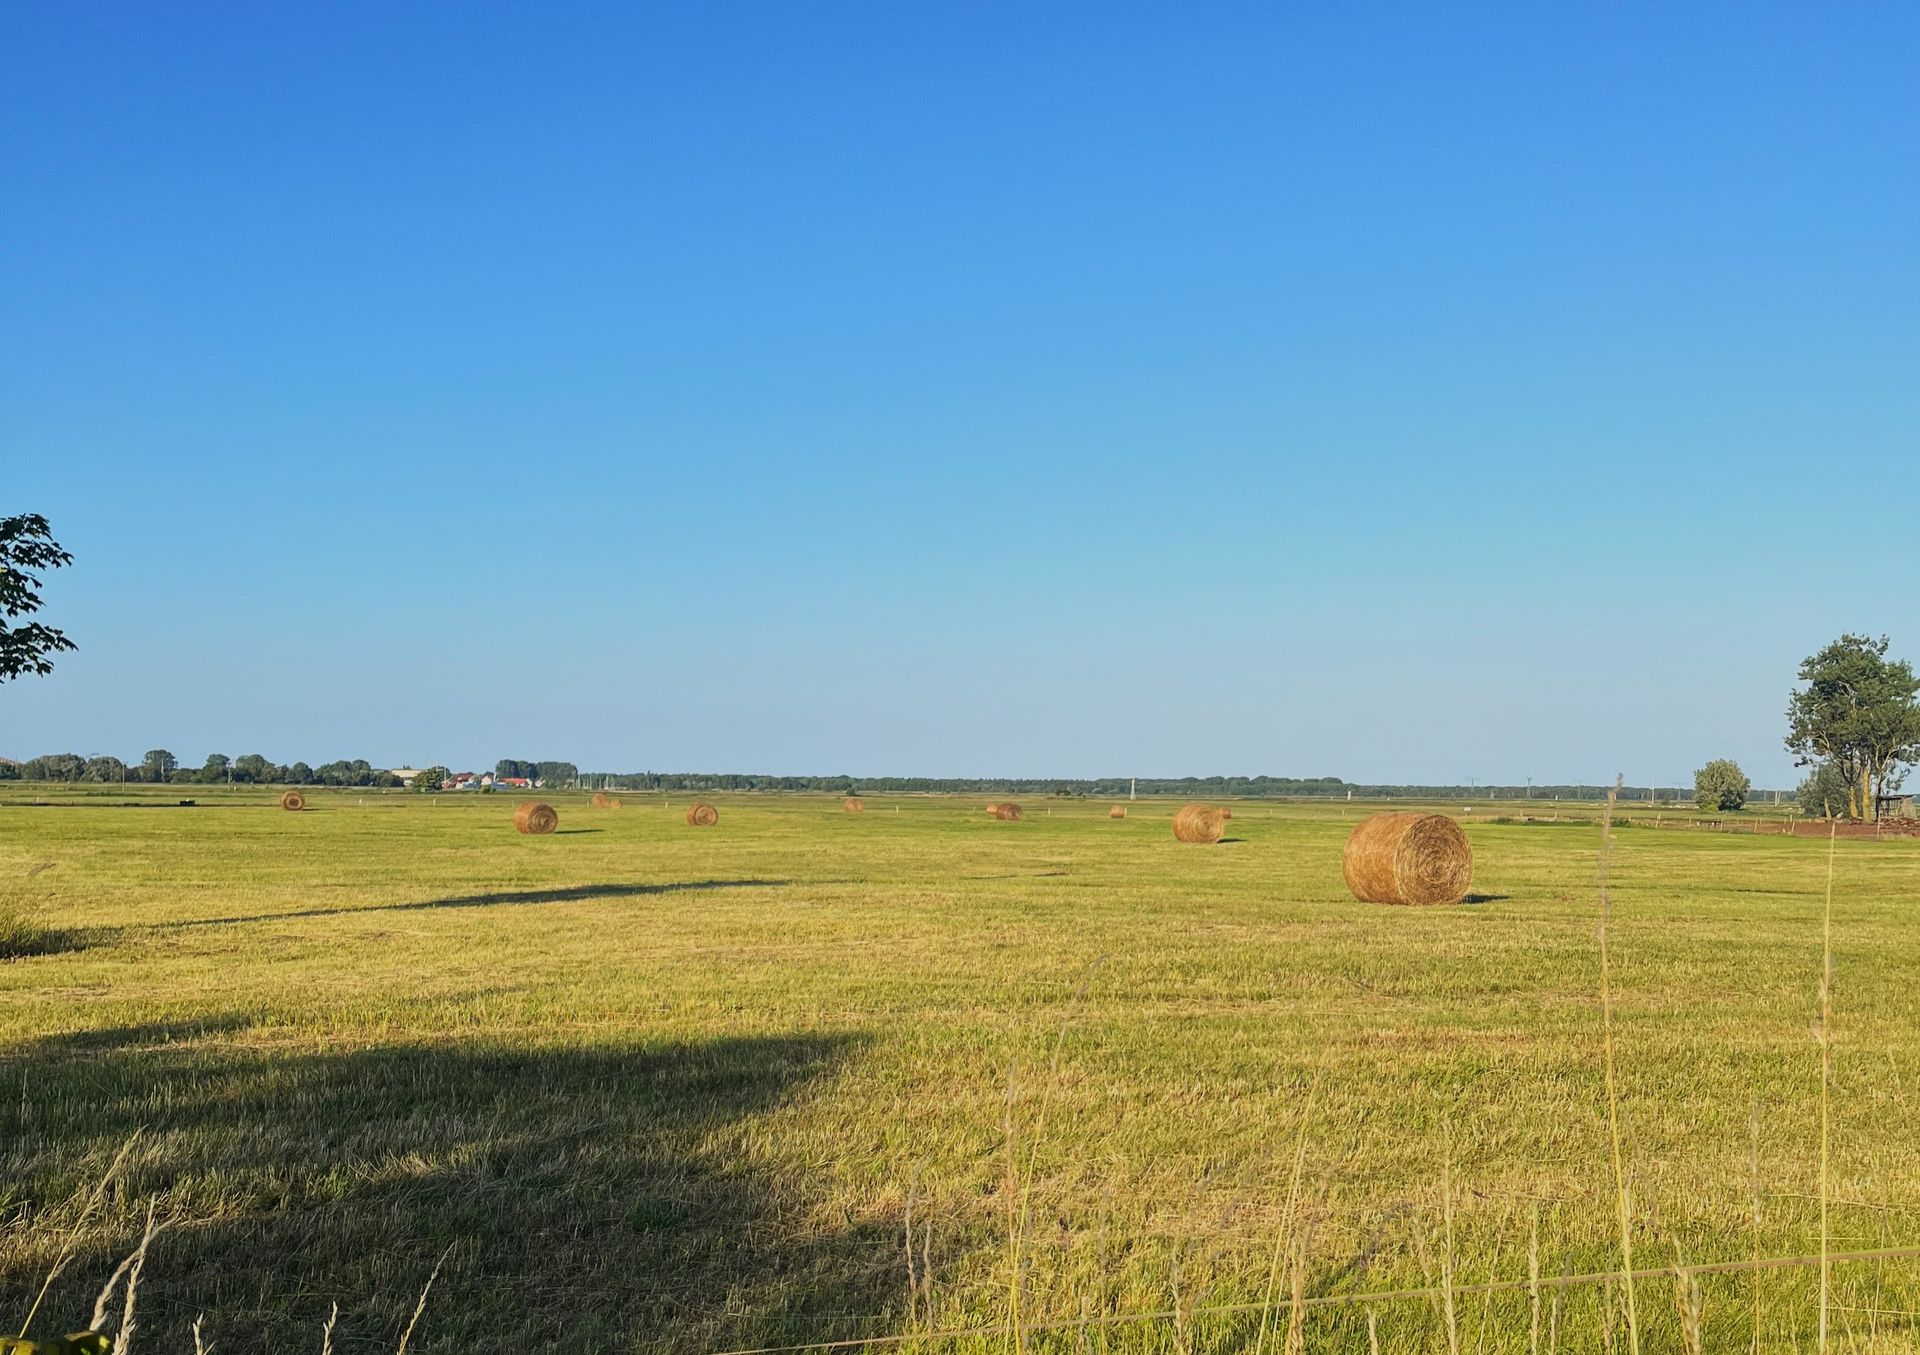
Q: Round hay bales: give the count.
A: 12